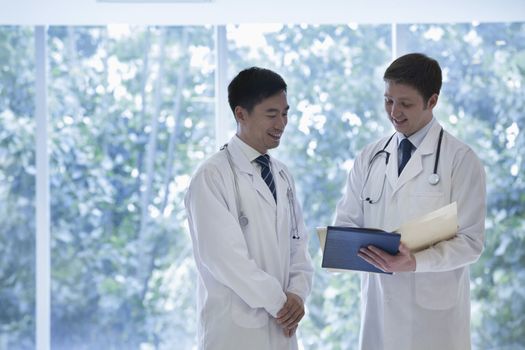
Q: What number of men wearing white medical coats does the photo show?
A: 2